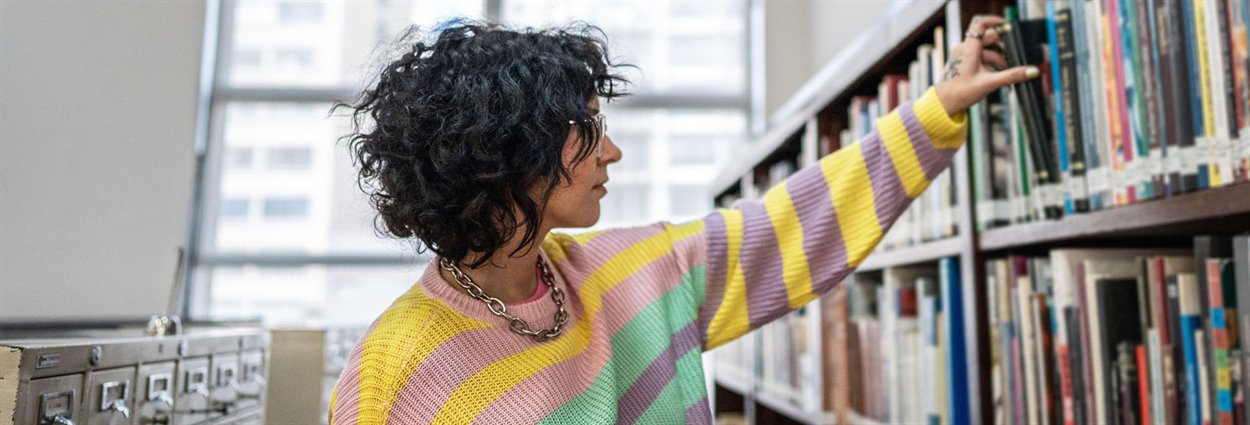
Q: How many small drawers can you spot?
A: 6